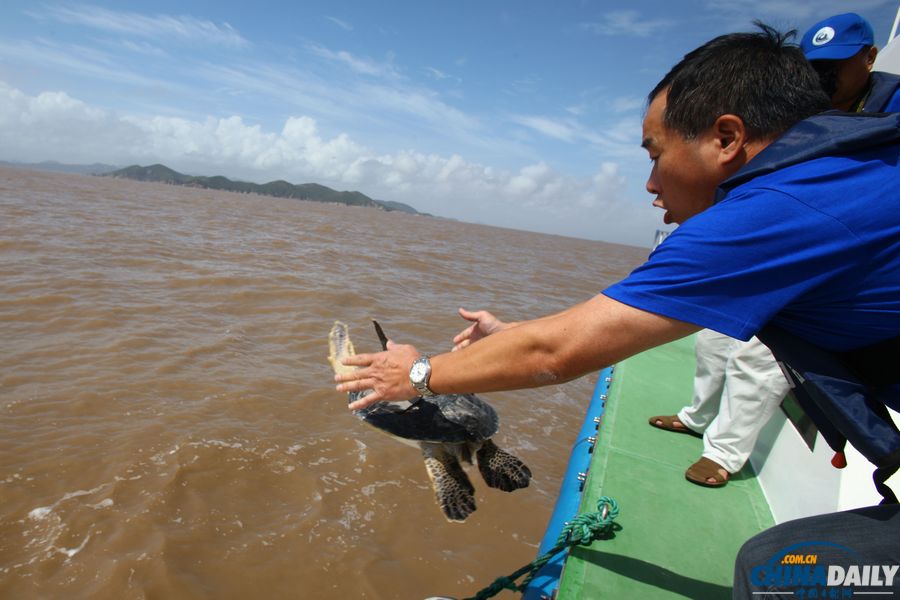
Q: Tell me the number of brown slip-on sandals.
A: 2